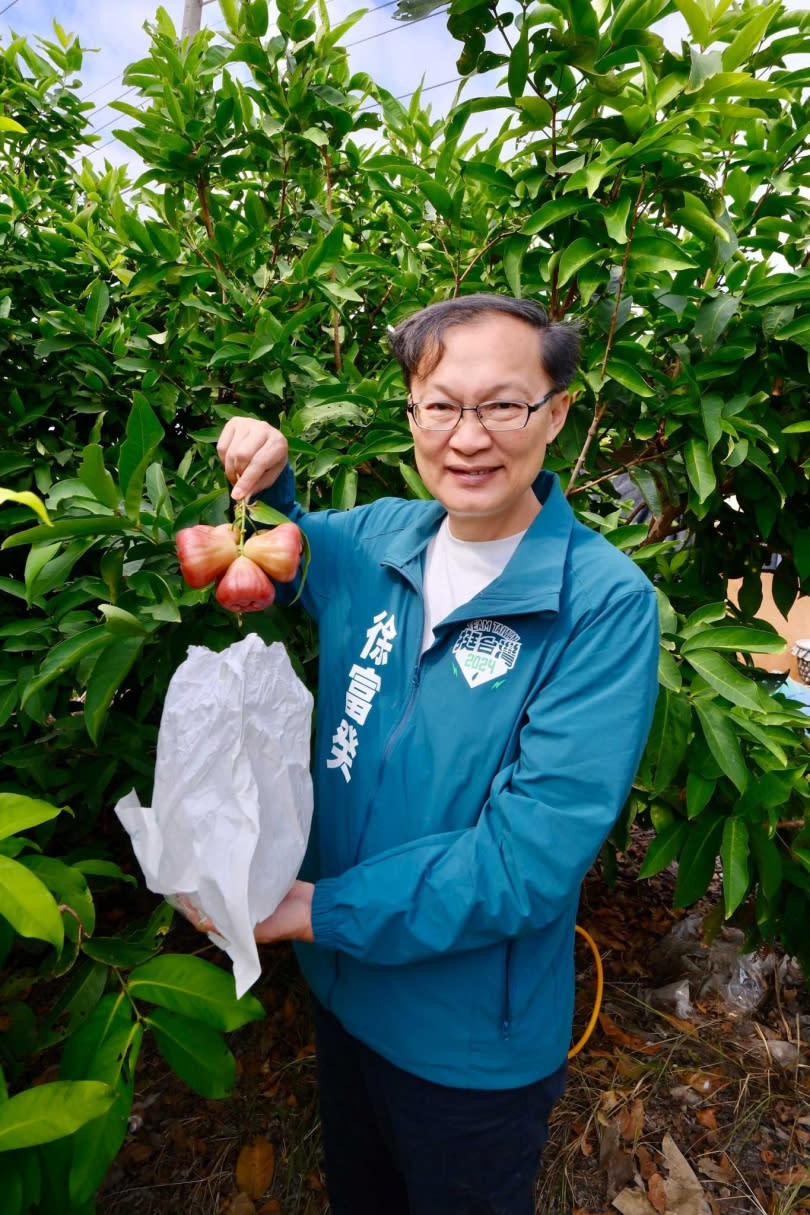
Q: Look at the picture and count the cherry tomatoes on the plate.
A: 0